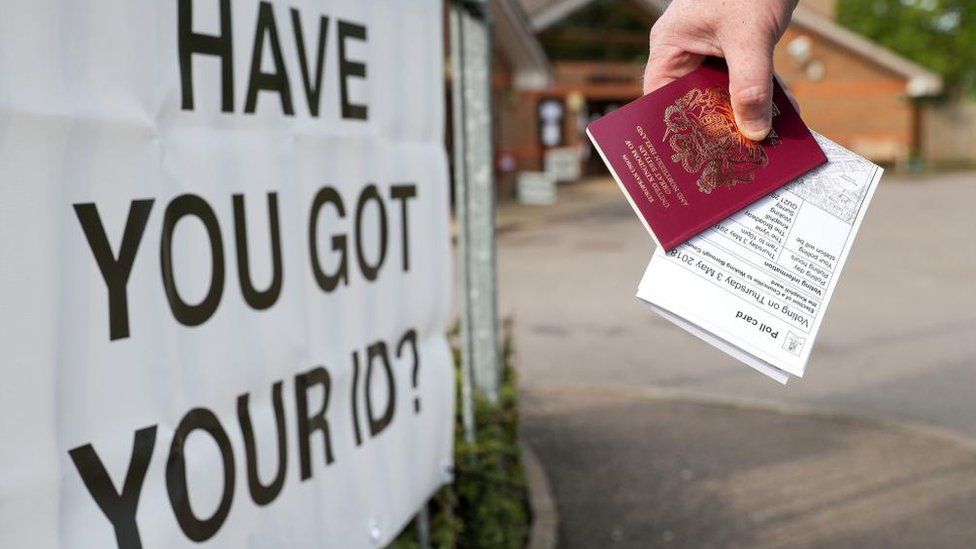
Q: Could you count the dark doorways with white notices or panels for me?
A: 1